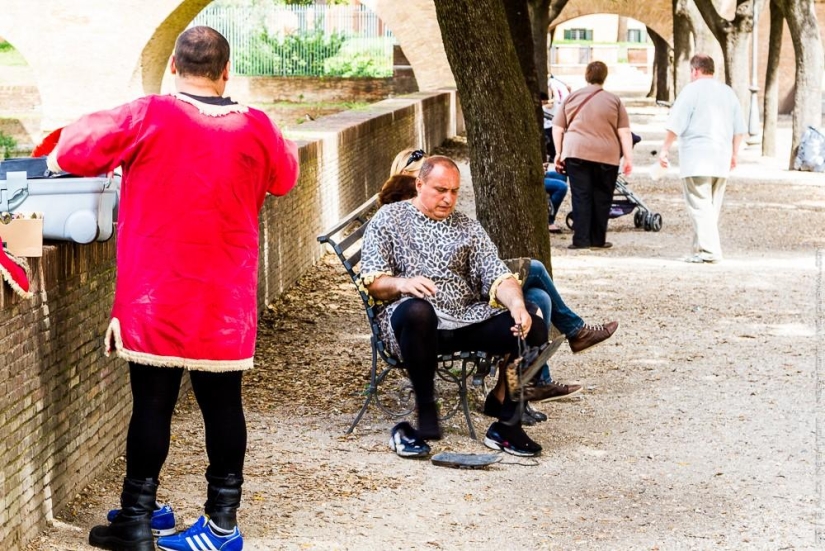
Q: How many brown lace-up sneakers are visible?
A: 2